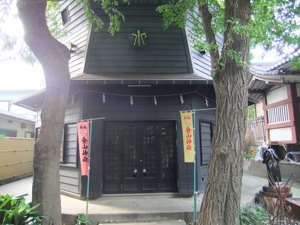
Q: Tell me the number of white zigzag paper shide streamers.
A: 6